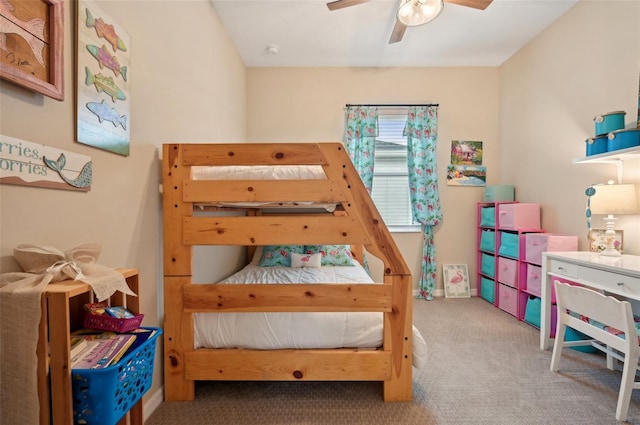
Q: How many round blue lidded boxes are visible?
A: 3